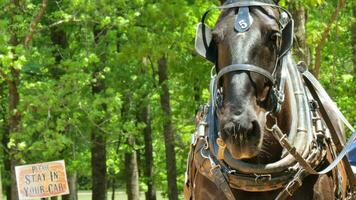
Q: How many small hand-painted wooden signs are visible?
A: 1